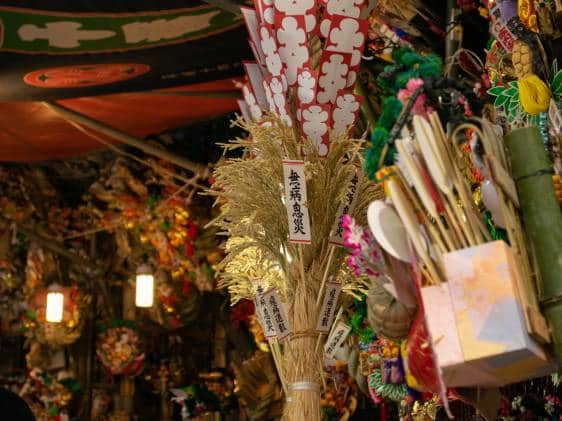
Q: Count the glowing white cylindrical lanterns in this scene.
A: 2